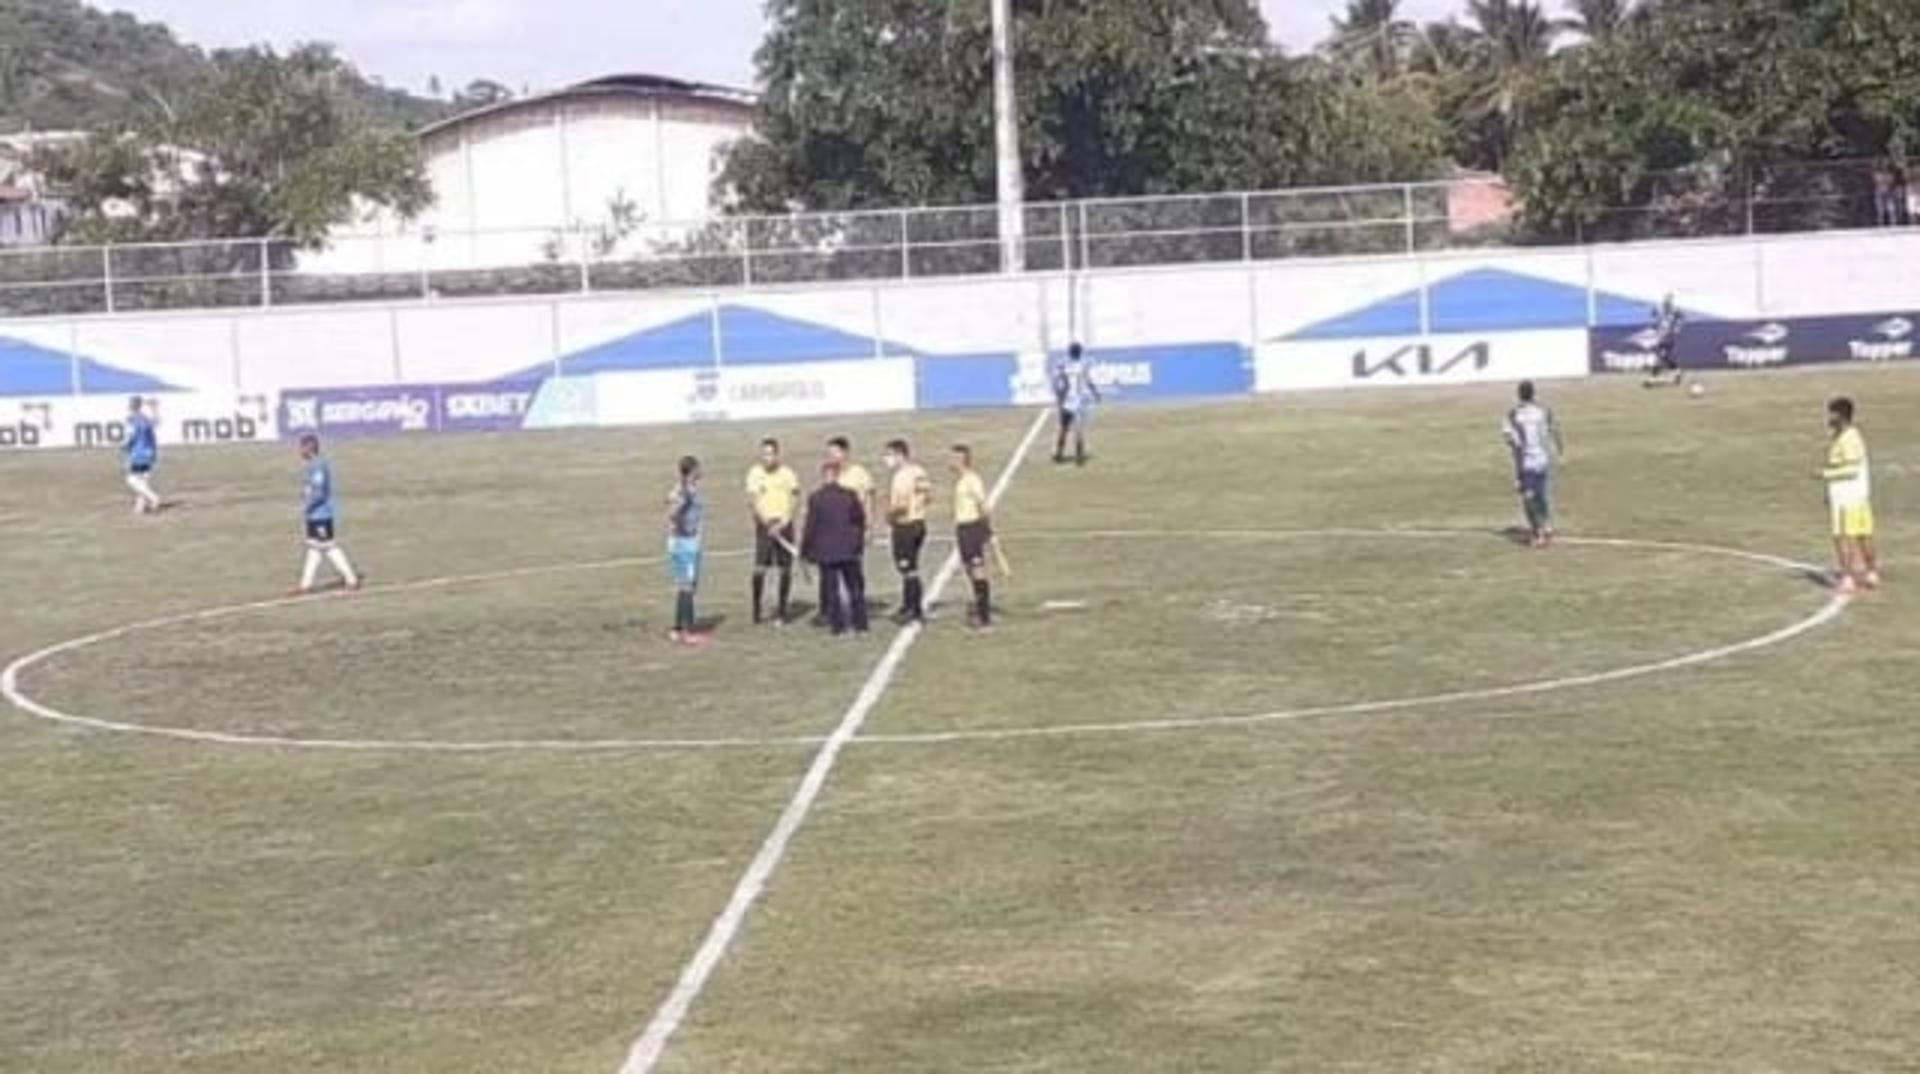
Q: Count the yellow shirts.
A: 5